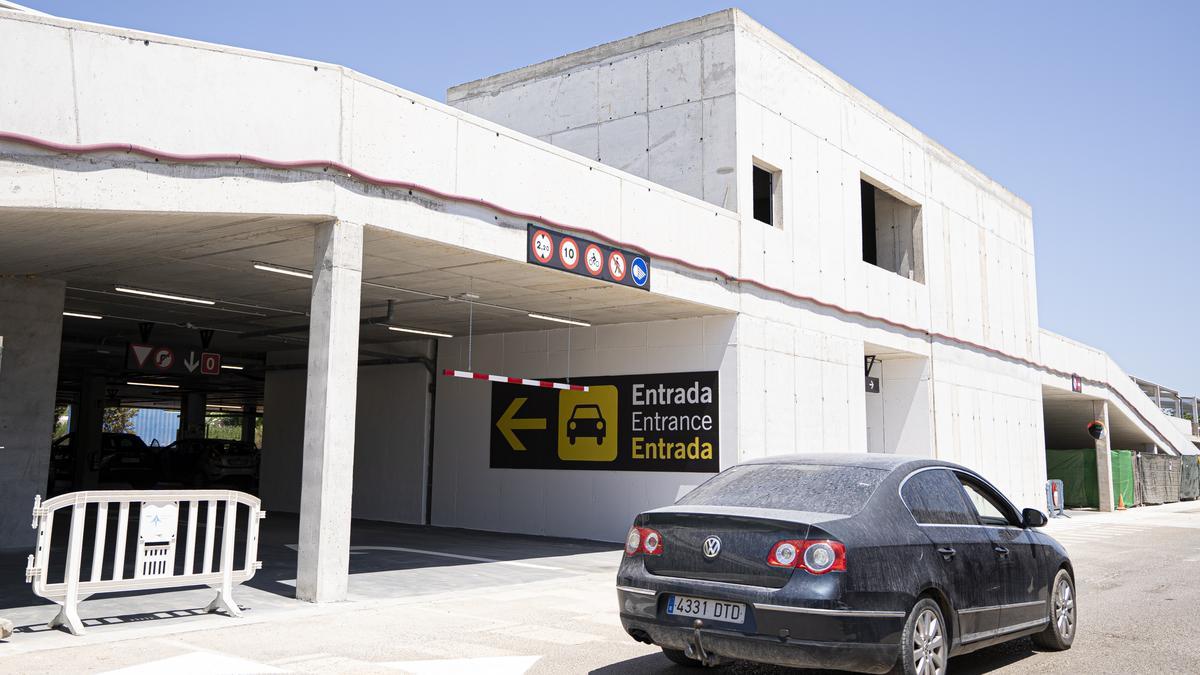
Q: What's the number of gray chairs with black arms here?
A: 0